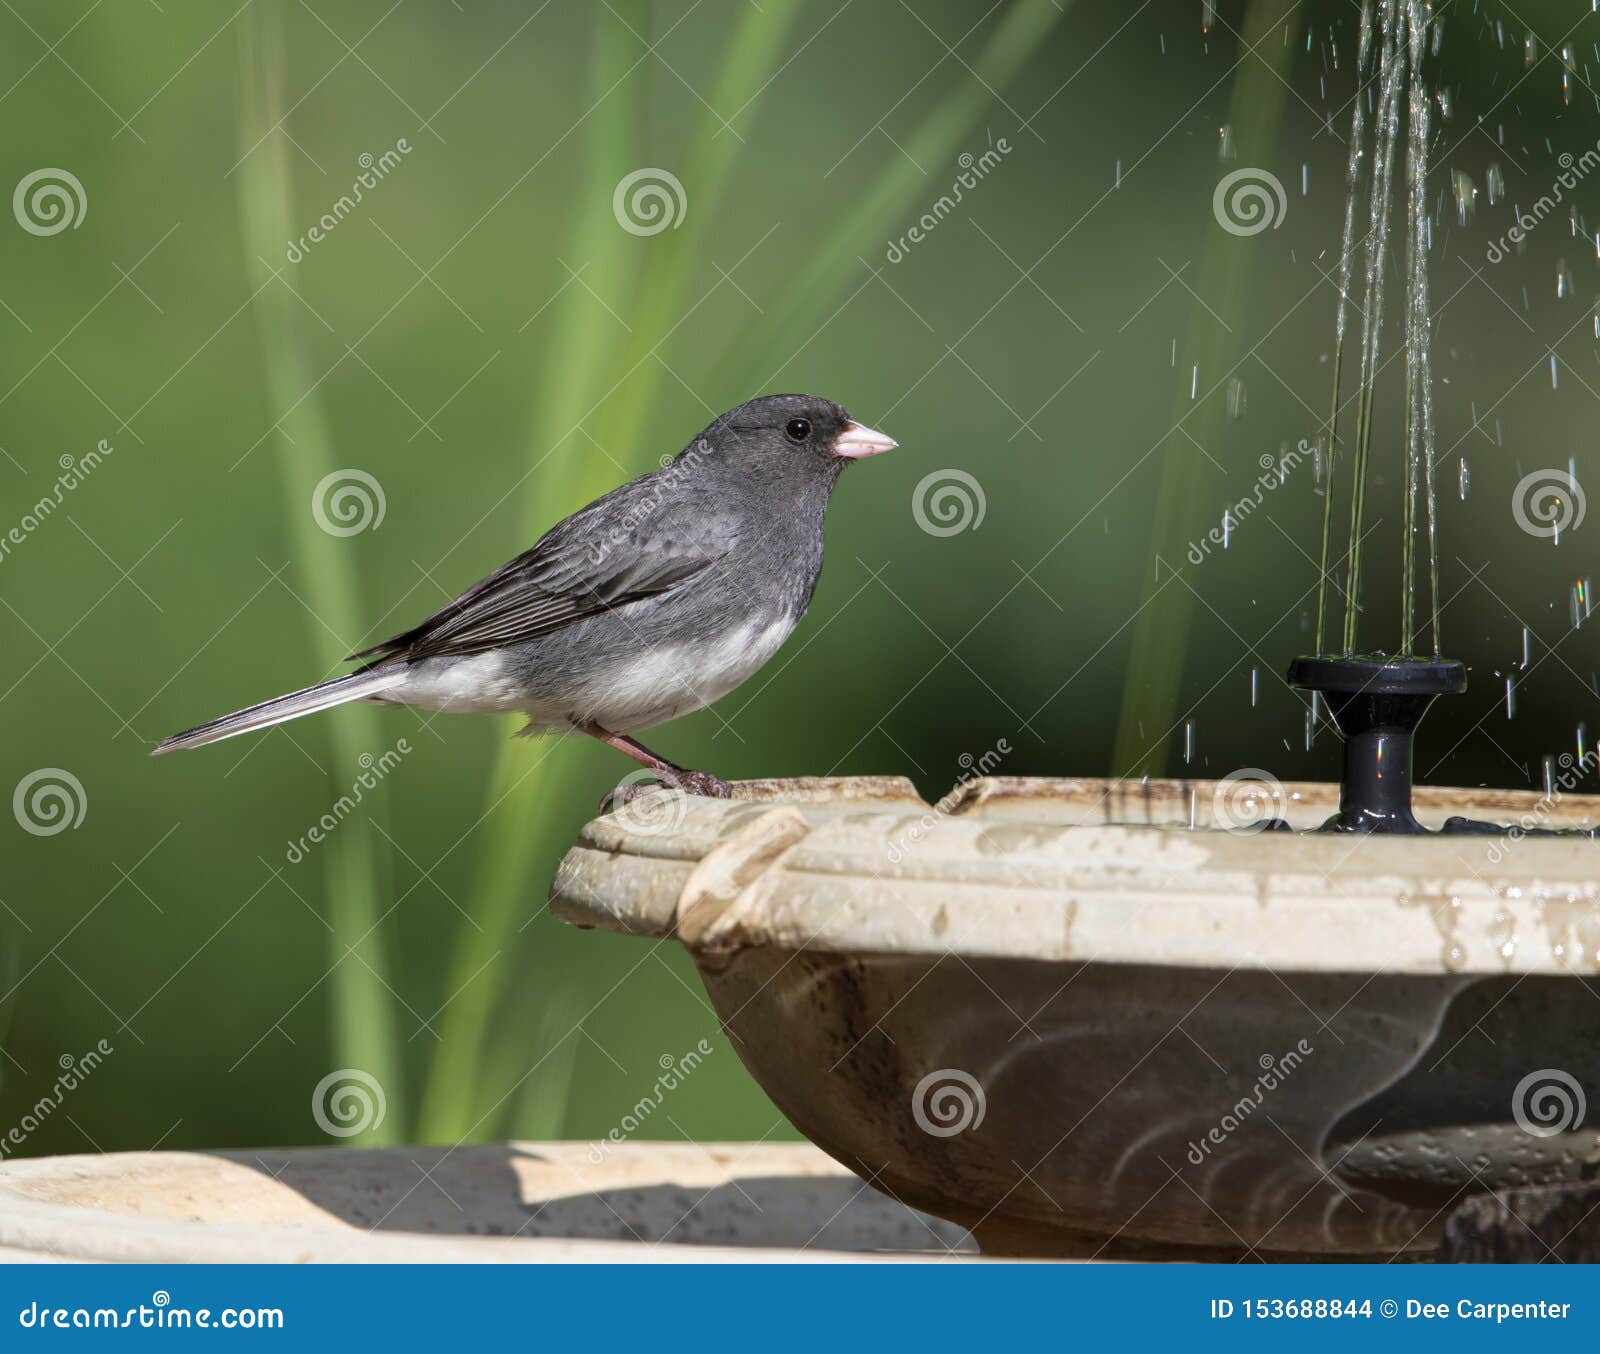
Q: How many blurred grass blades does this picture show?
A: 5